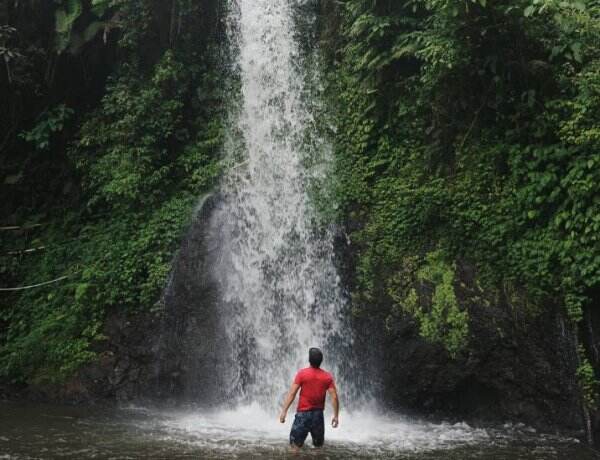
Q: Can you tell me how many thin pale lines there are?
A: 3